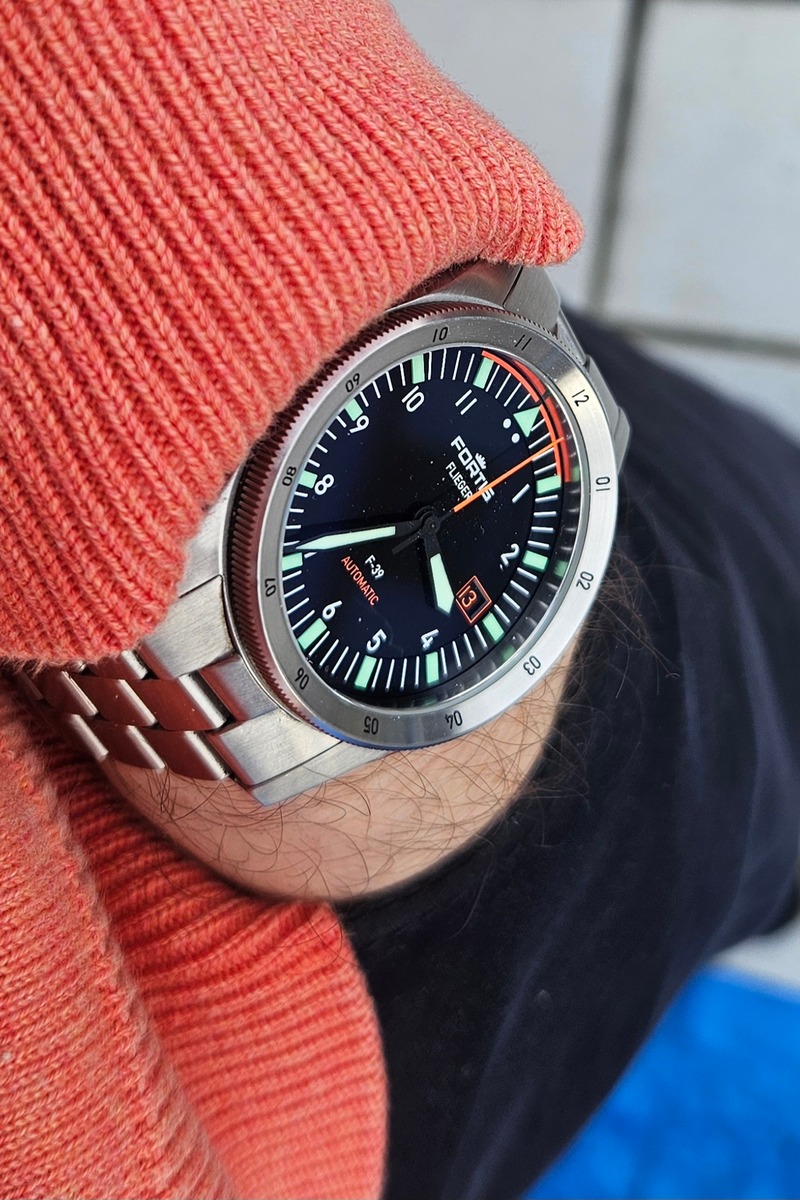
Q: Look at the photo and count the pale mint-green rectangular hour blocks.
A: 11